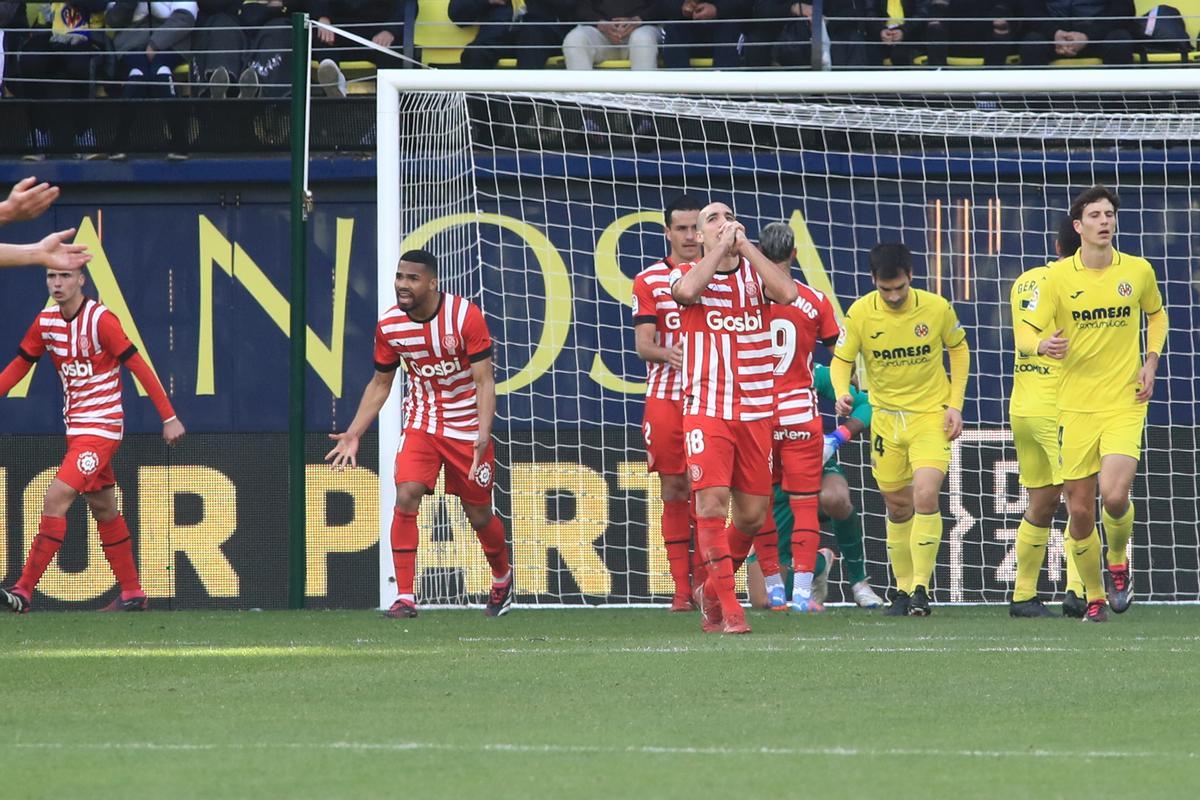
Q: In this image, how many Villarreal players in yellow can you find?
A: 3